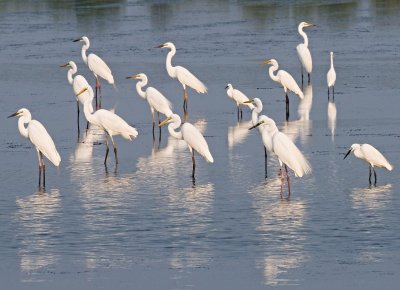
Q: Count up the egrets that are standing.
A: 14